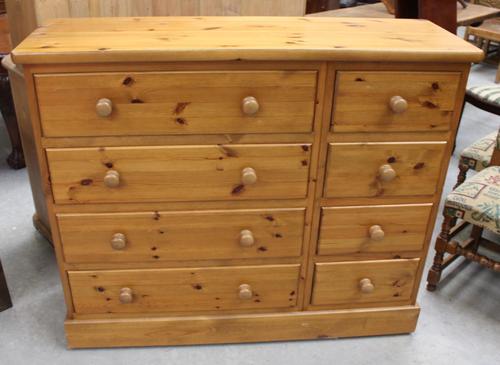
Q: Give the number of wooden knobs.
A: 12